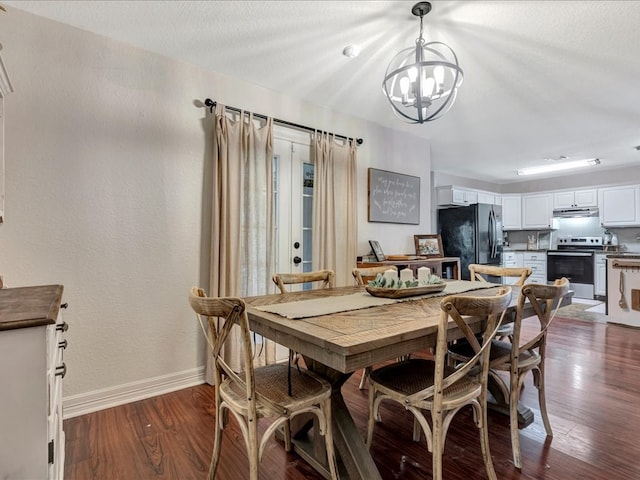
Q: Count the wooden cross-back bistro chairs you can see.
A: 6